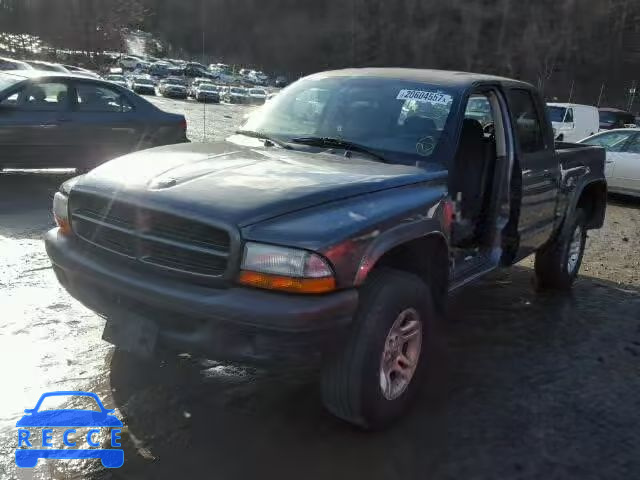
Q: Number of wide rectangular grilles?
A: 1